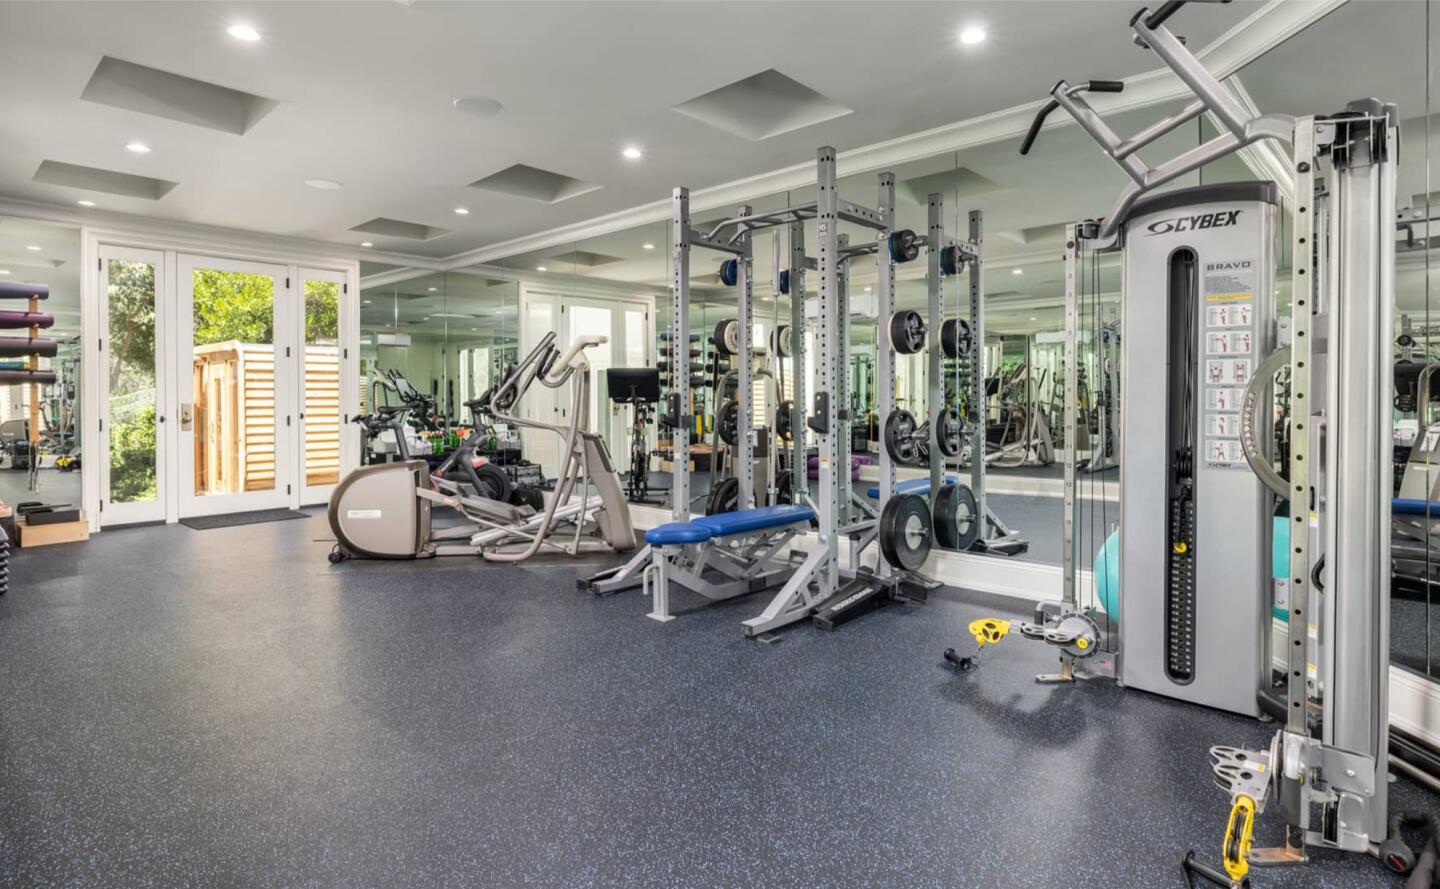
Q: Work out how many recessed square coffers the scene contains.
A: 5